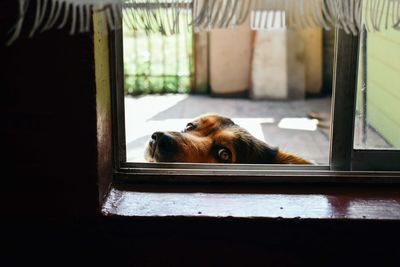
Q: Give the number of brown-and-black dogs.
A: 1